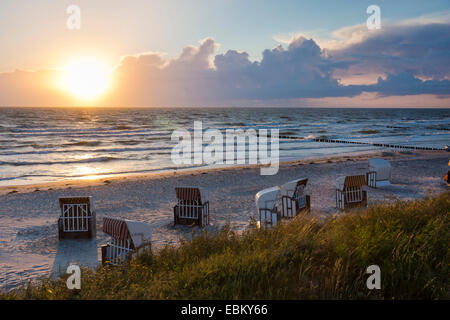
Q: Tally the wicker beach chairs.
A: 7